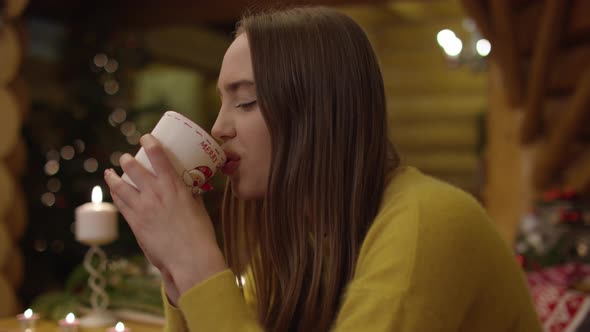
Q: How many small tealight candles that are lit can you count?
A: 3